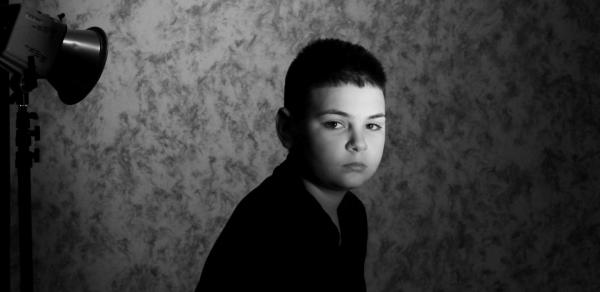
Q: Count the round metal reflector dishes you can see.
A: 1